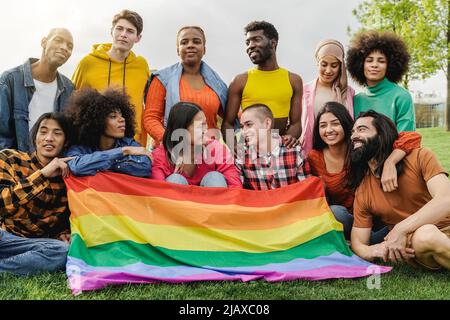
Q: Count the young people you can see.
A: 12